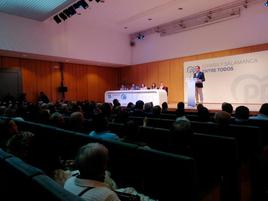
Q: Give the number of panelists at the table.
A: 5